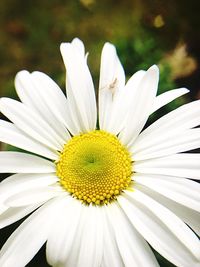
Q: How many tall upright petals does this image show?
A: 2